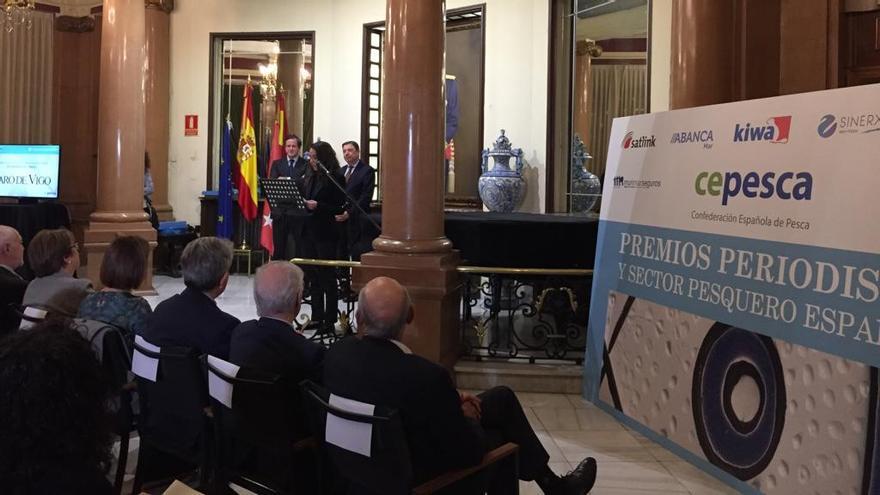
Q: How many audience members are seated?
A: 7